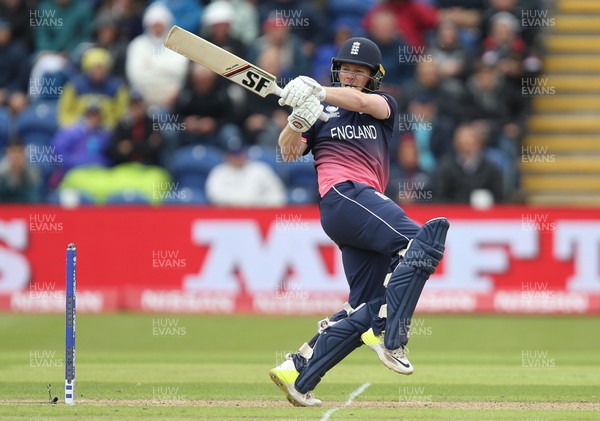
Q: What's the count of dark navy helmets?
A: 1